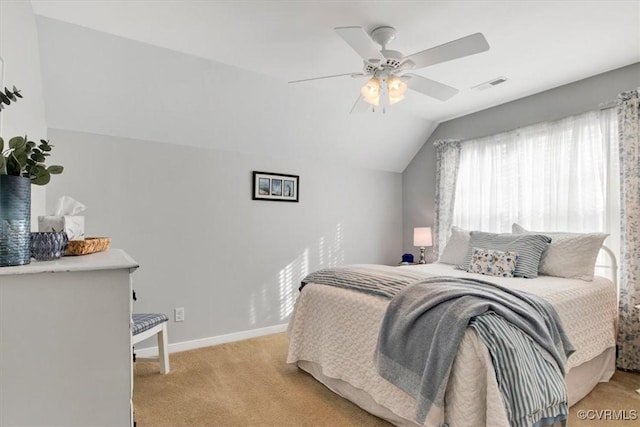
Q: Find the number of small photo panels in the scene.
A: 3